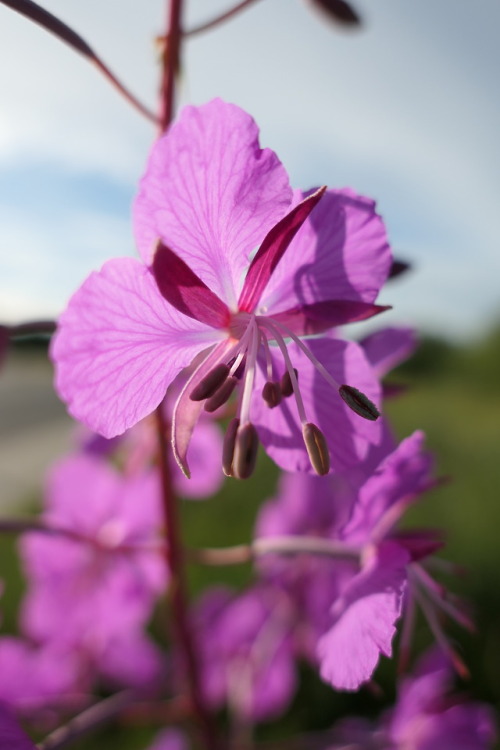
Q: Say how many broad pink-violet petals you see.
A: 4